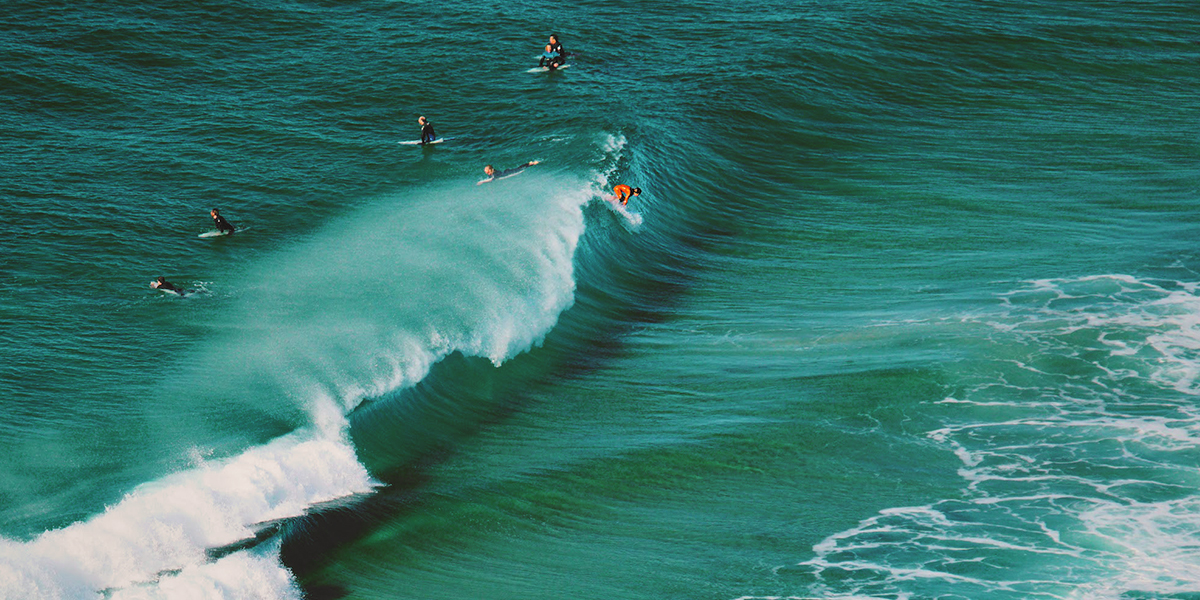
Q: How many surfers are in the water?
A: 7